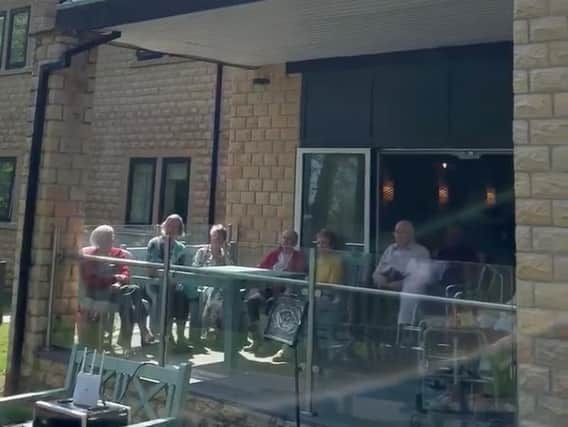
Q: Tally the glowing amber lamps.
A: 3